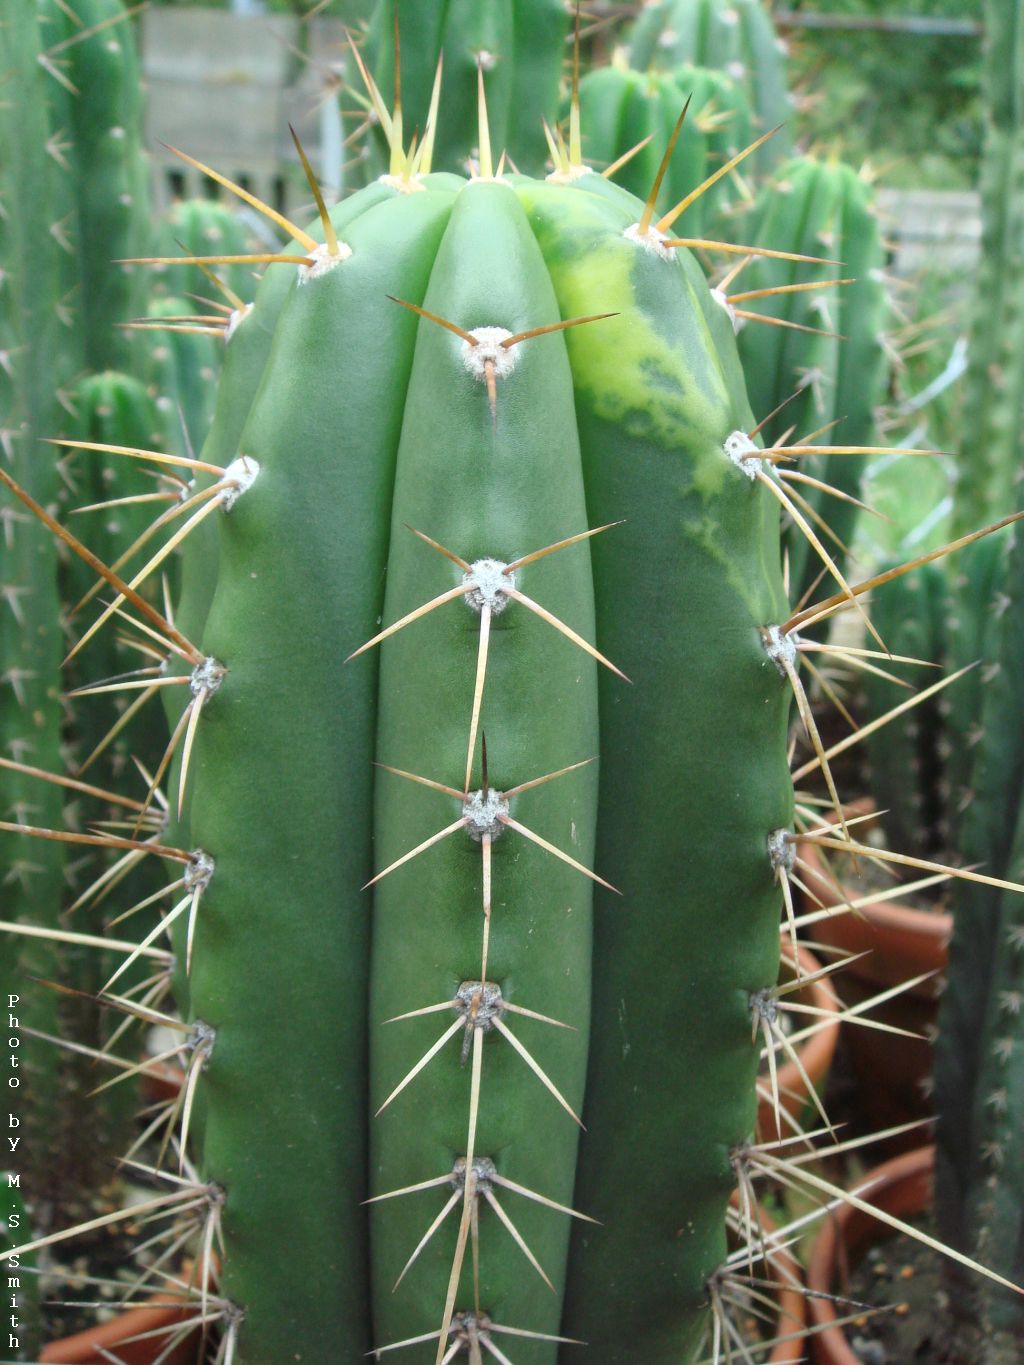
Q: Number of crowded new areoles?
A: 3